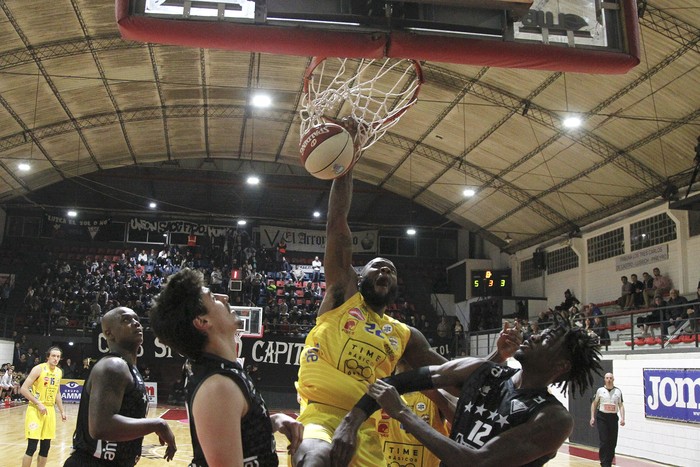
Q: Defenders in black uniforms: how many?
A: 3